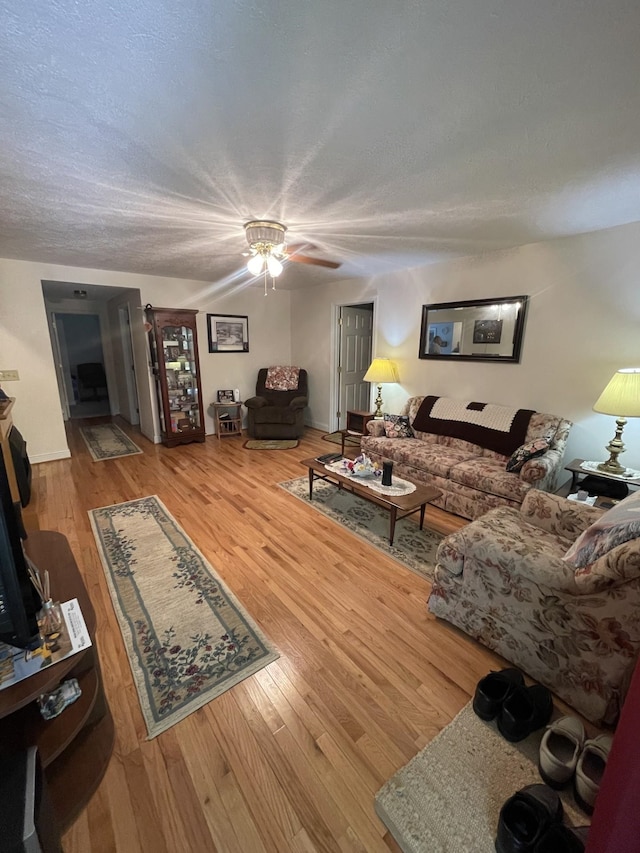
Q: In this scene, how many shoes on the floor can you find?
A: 6